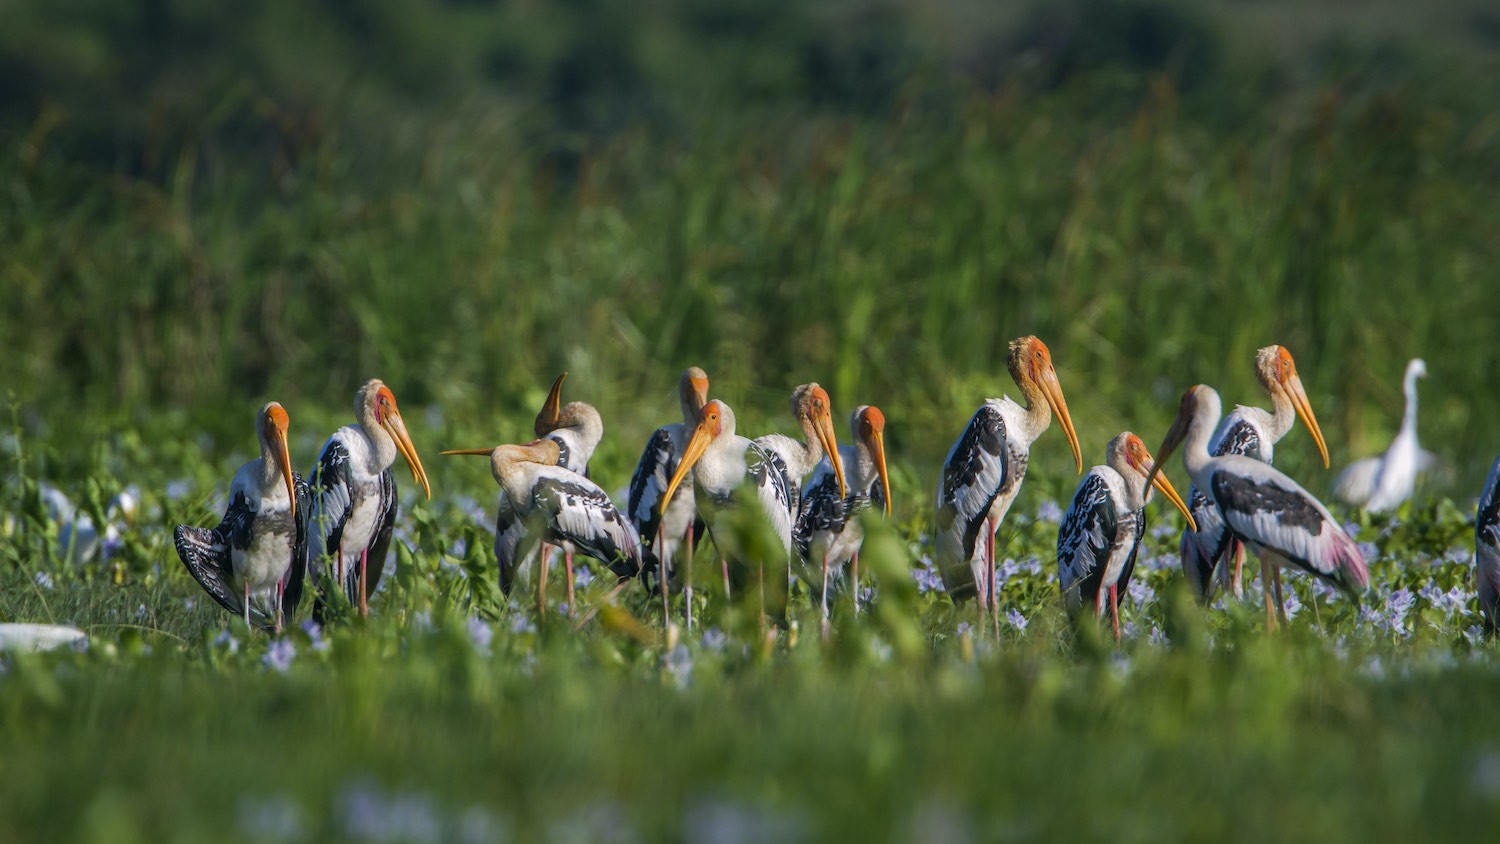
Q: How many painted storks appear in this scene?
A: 13